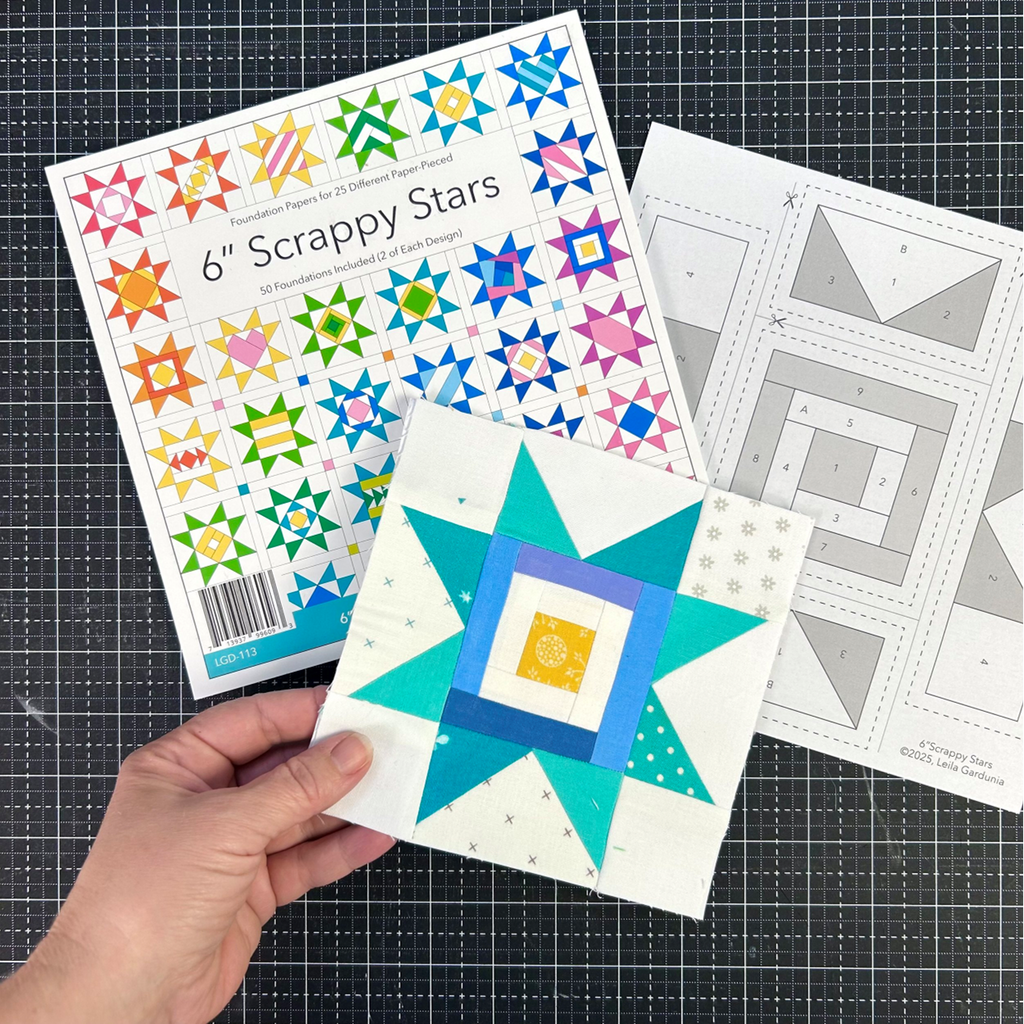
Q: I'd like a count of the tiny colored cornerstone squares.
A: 10